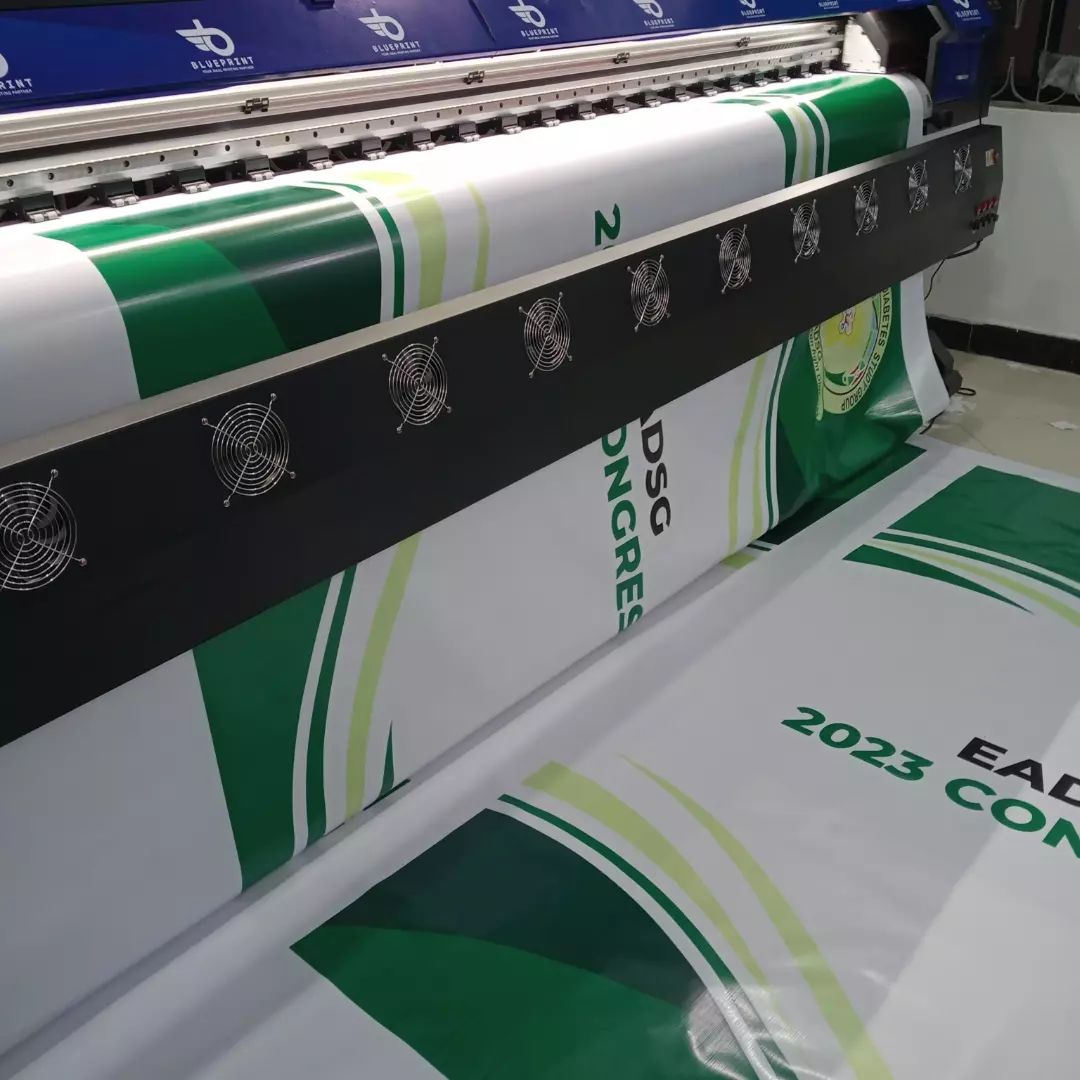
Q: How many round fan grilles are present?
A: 10